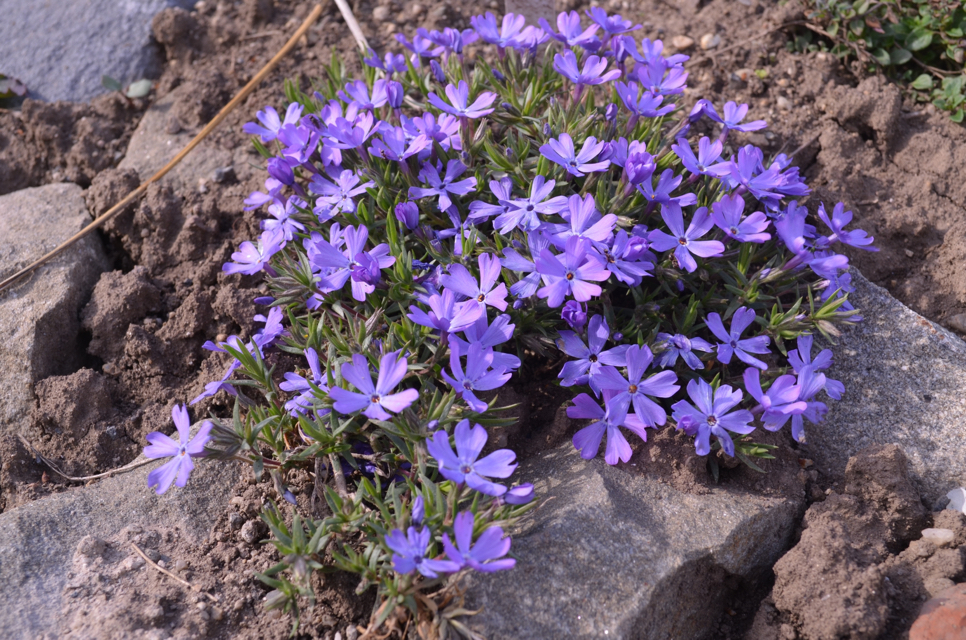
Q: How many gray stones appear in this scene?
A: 6